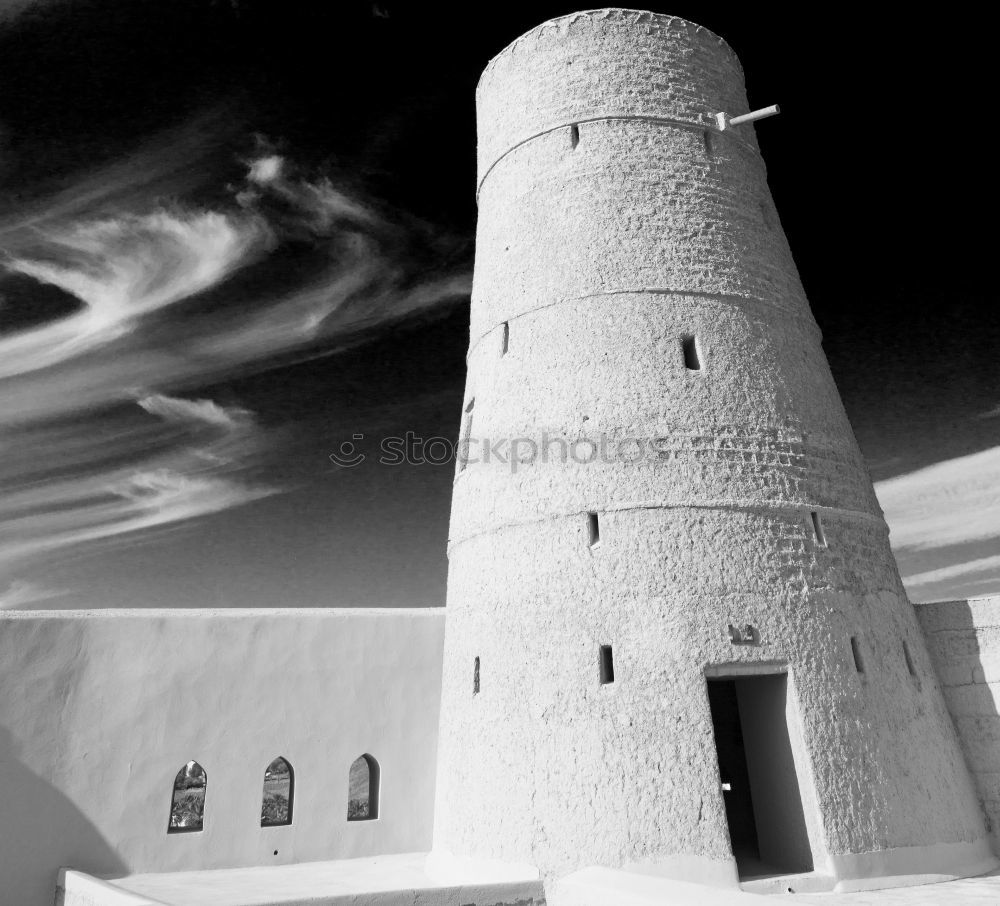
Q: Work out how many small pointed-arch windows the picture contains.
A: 3